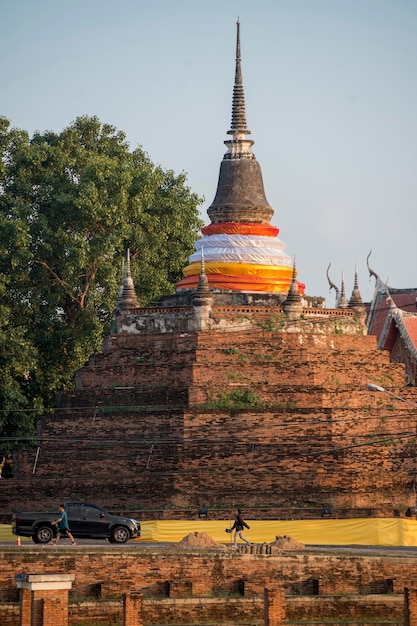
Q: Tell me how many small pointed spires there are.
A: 6